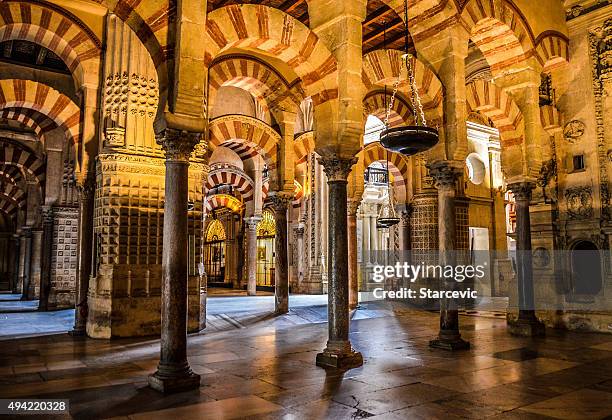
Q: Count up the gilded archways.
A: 2